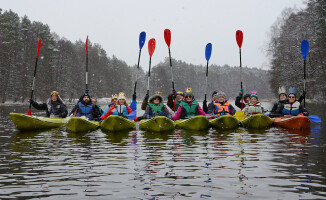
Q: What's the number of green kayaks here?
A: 7